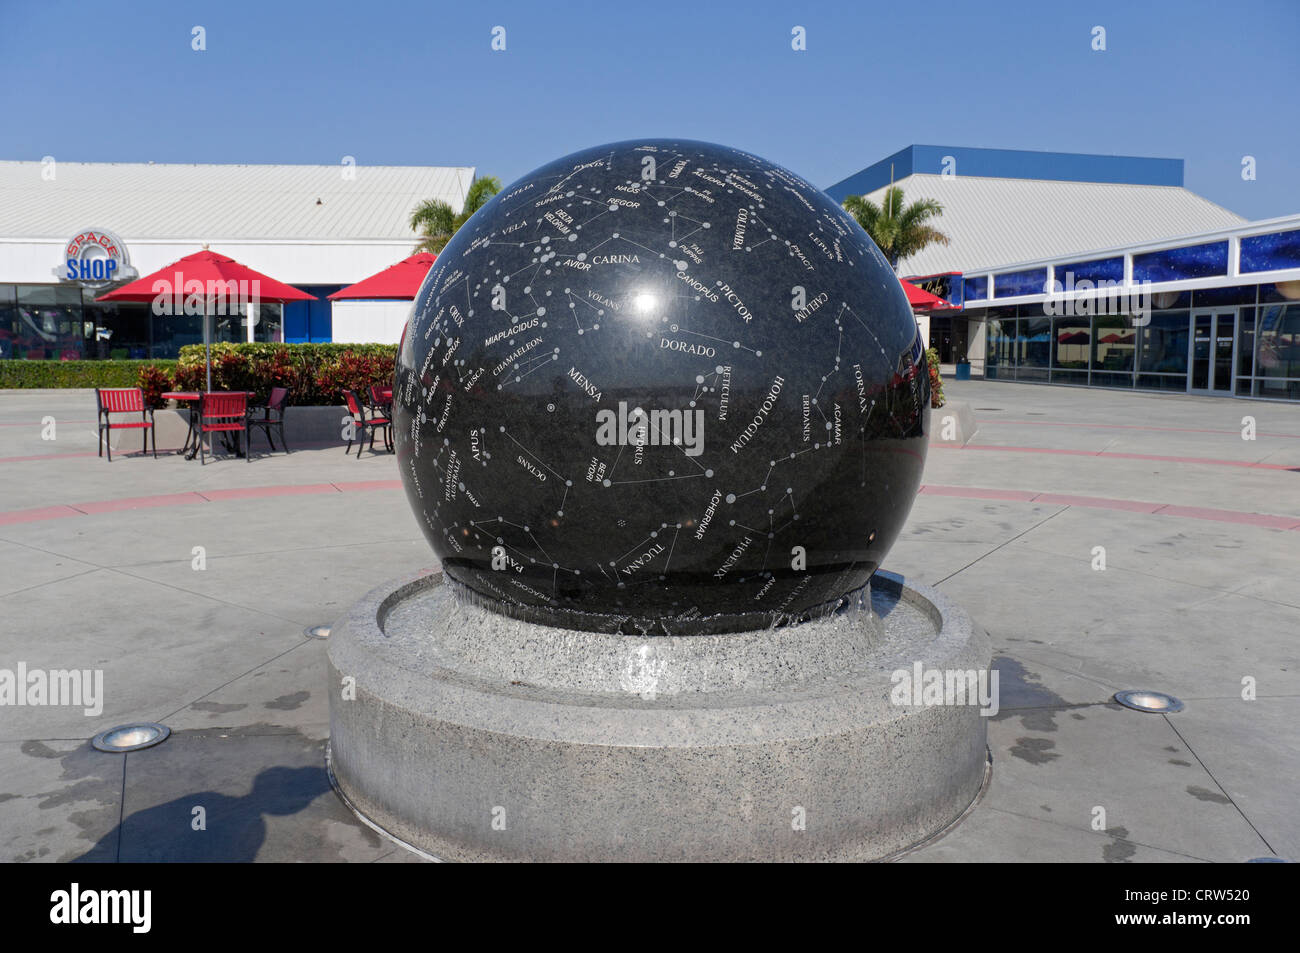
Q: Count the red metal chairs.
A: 5